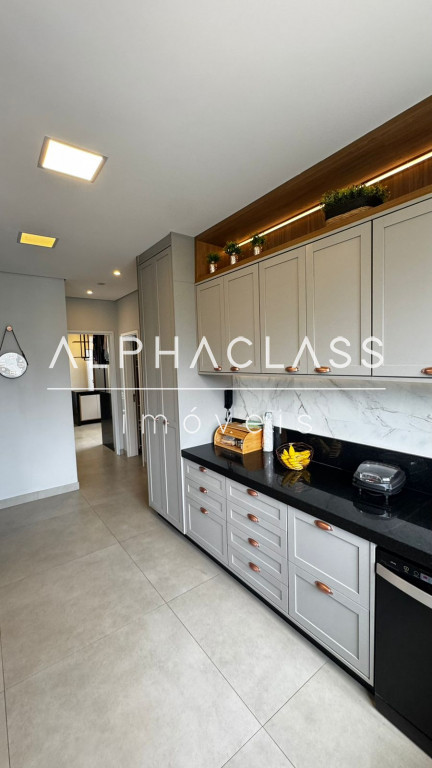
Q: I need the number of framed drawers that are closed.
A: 9